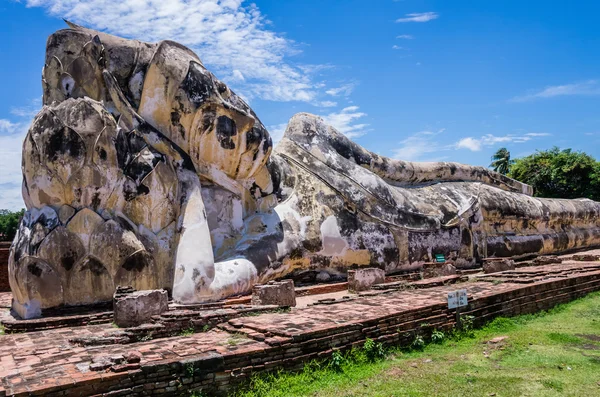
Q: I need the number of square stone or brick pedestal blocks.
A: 5